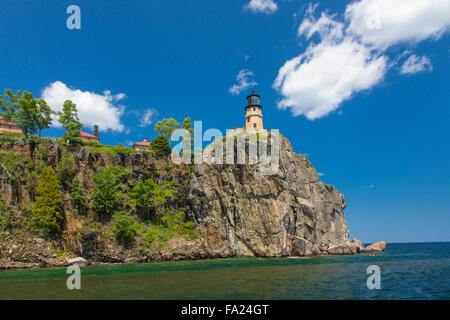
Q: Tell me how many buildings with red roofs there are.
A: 3